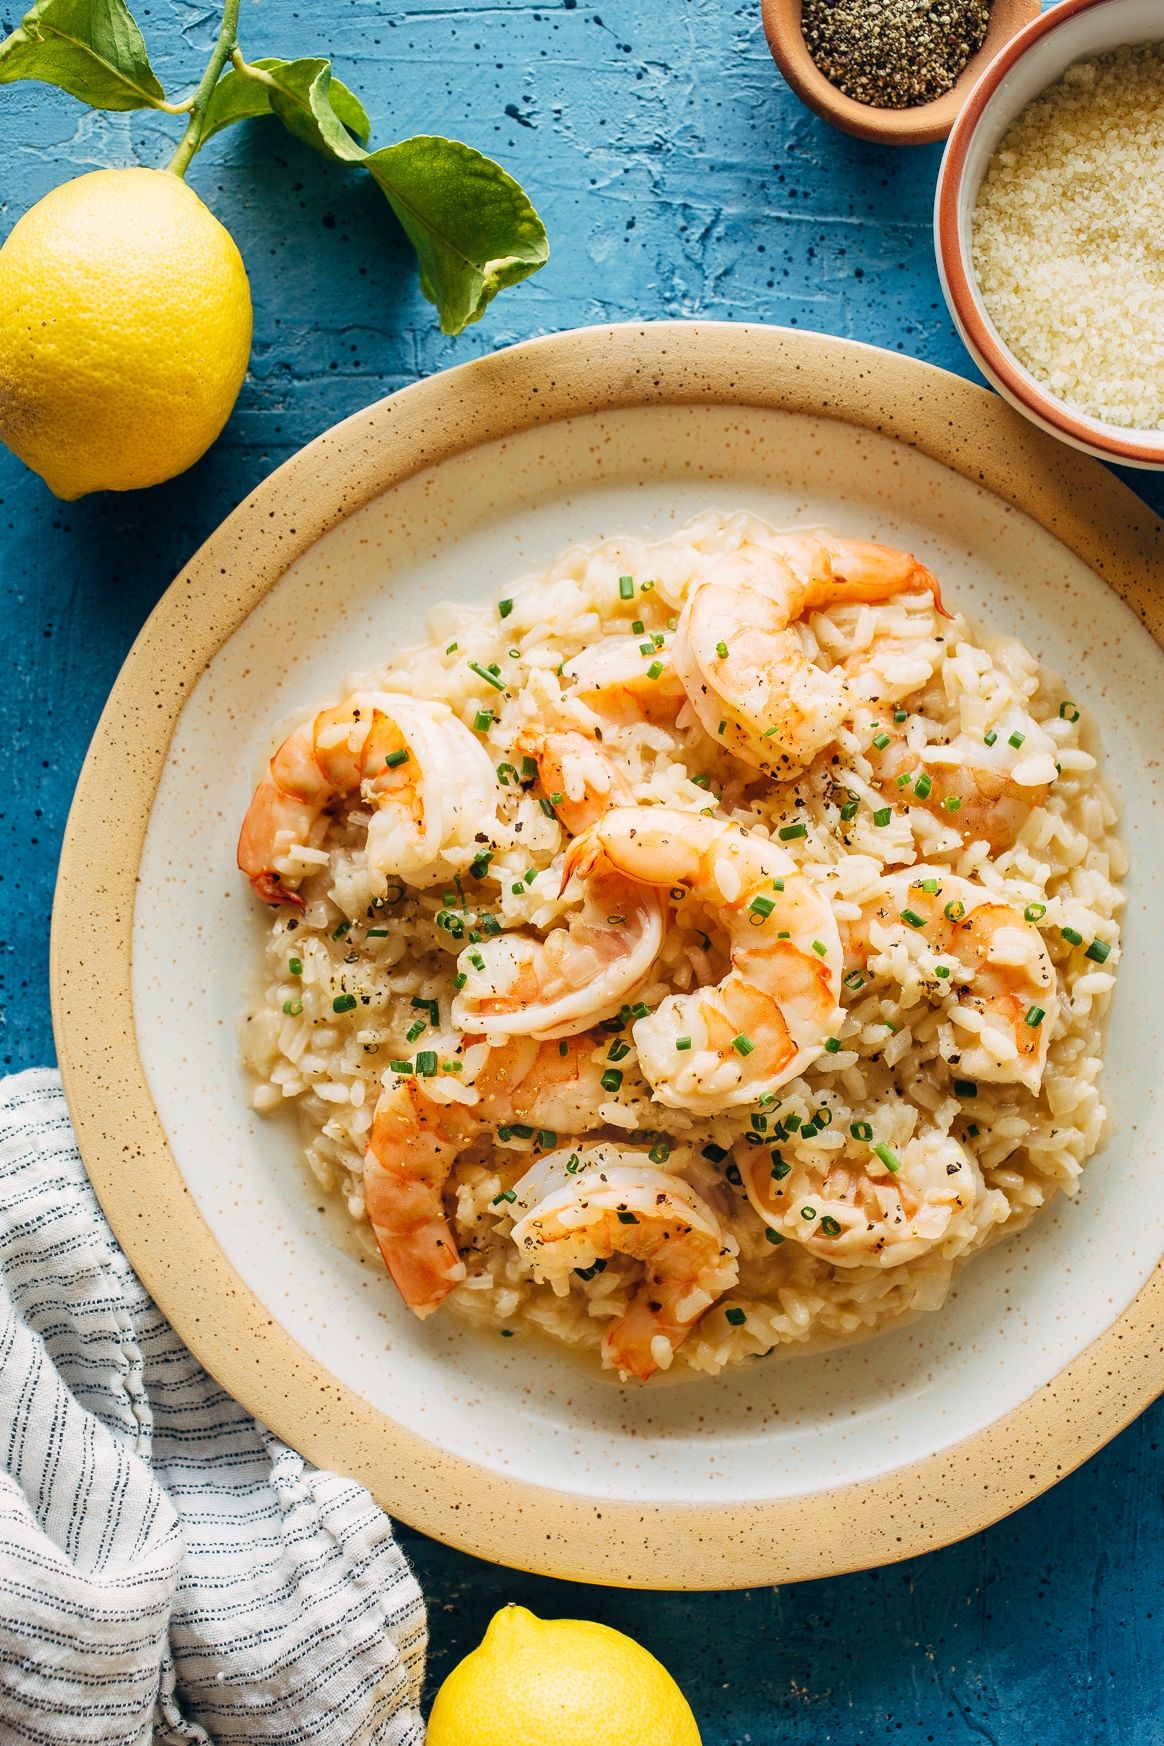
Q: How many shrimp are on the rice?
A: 10